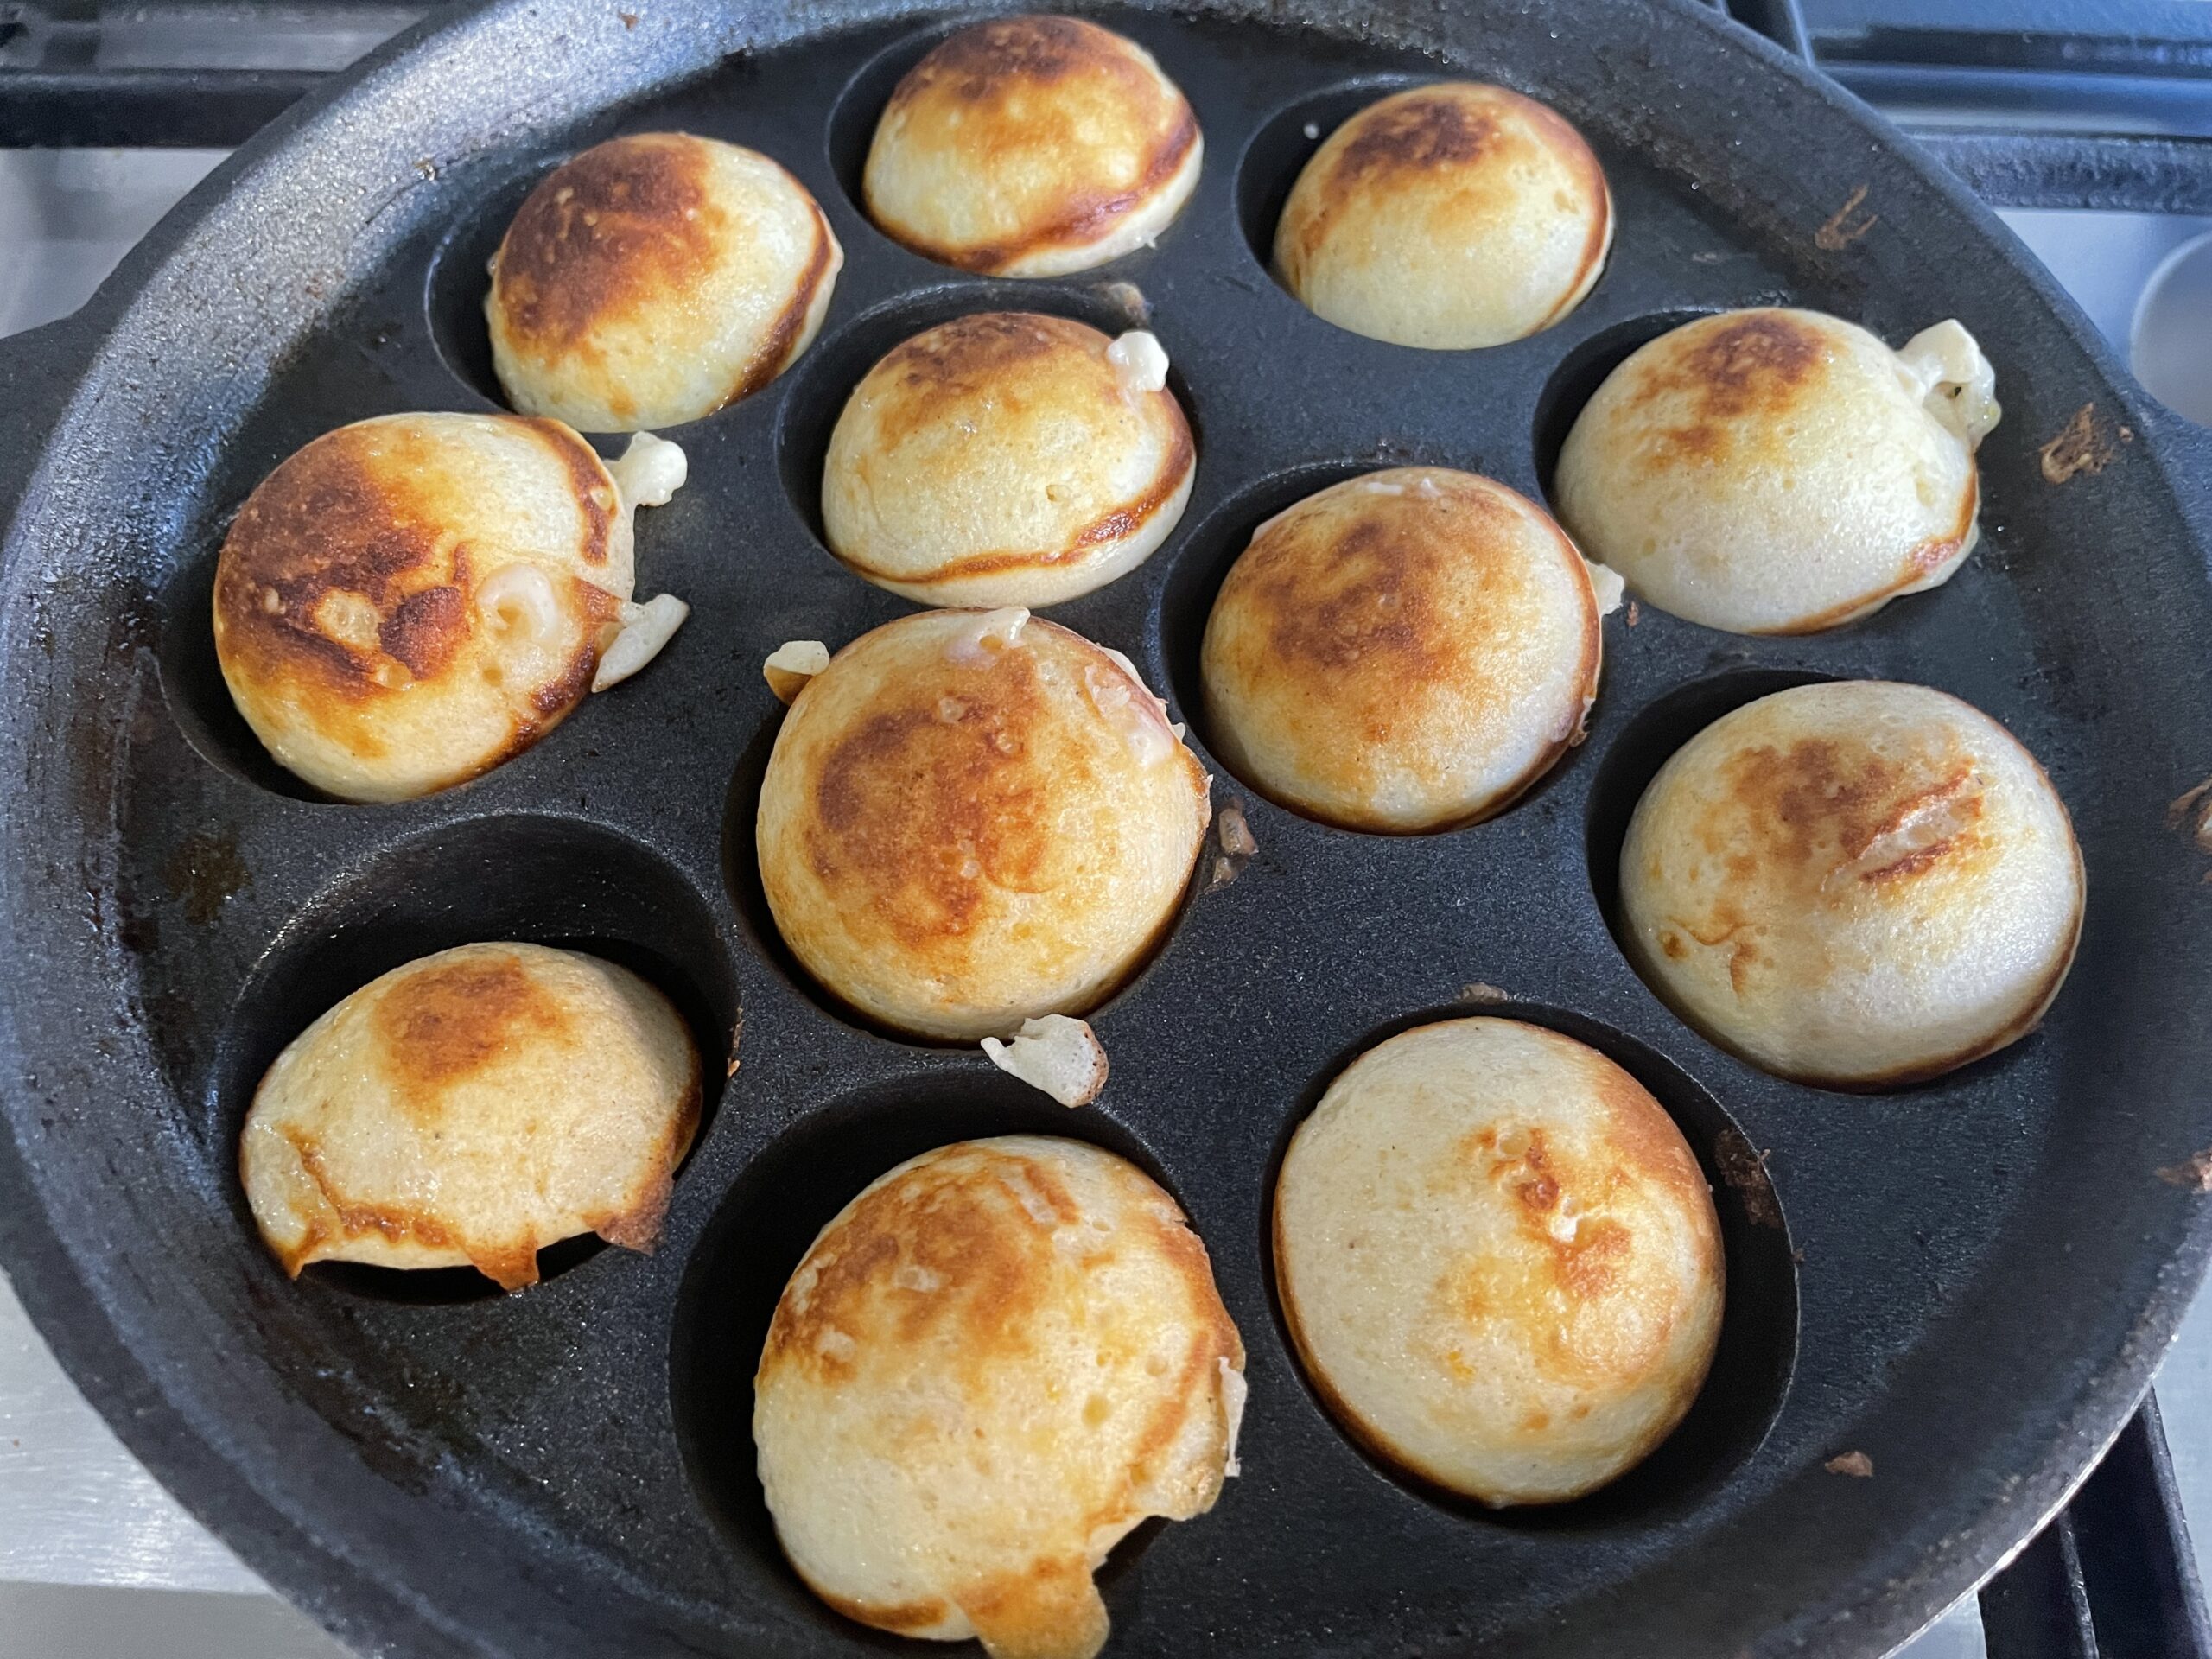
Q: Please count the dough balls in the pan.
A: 12